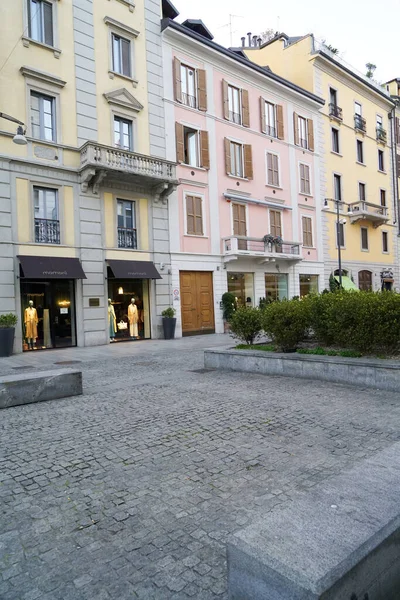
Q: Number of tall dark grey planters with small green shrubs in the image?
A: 2